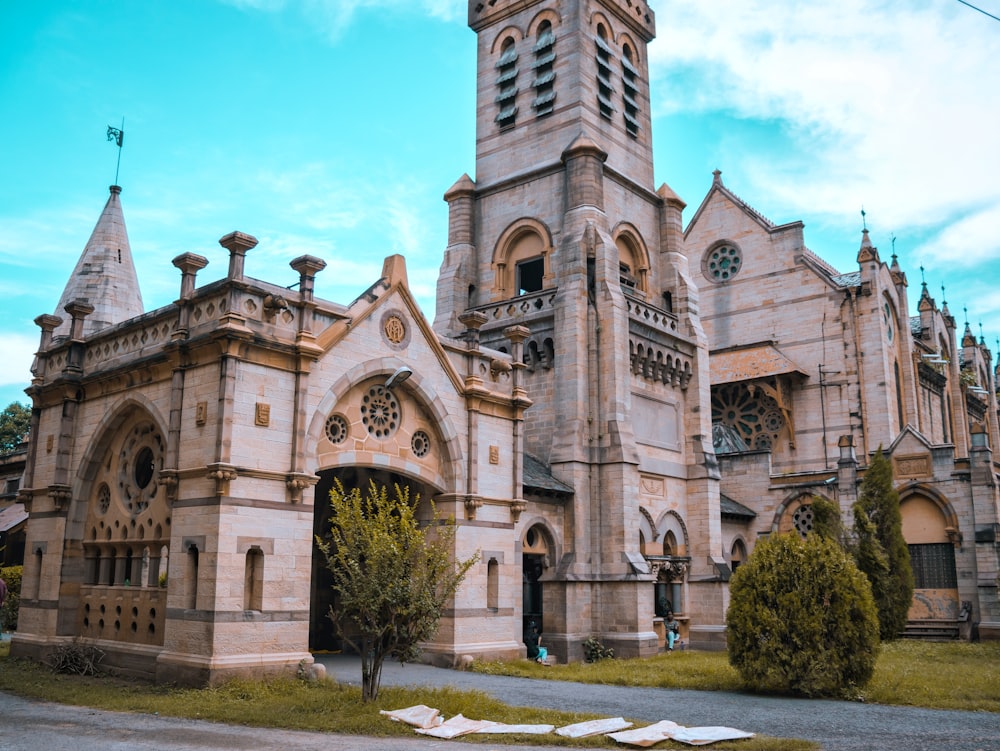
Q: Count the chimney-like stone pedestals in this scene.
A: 7